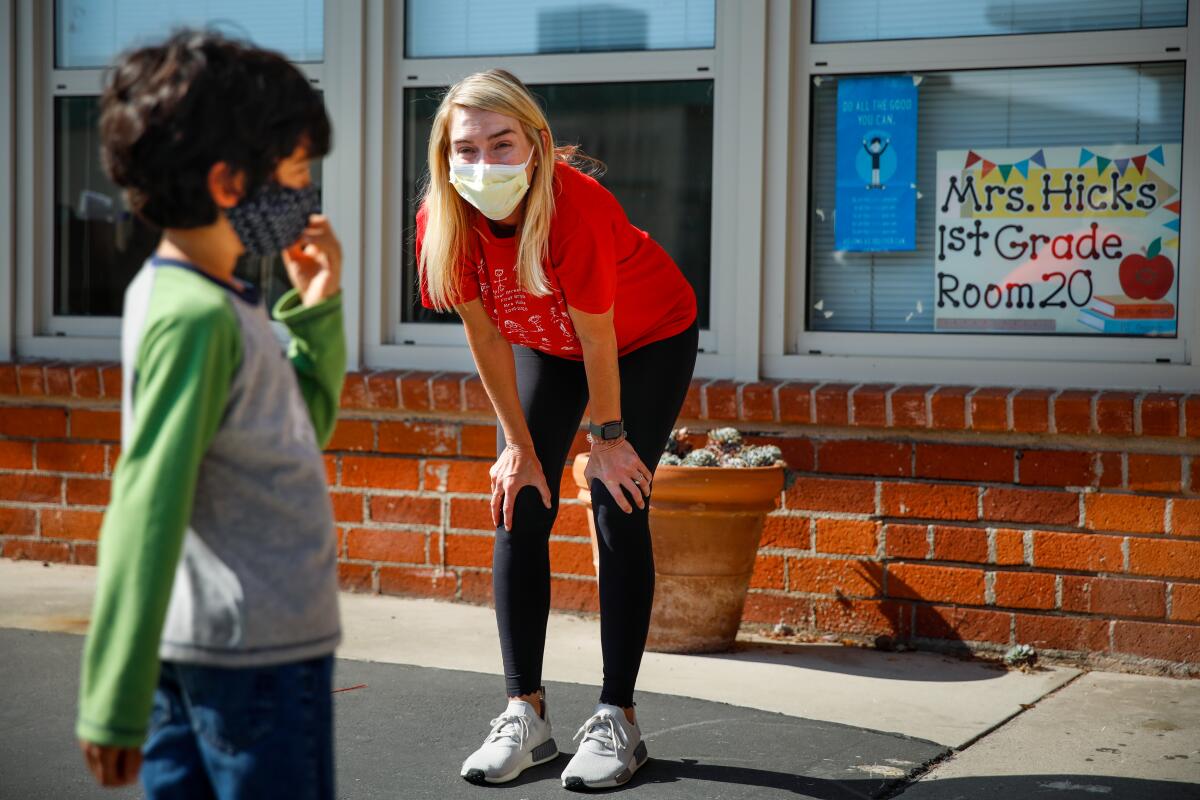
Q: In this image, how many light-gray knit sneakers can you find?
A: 2